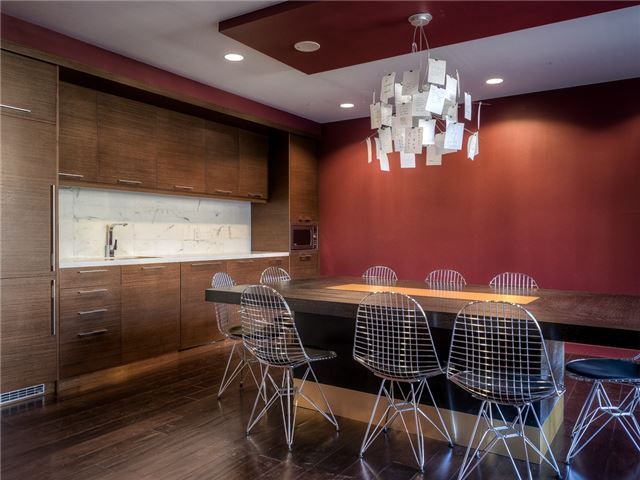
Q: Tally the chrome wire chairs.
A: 9